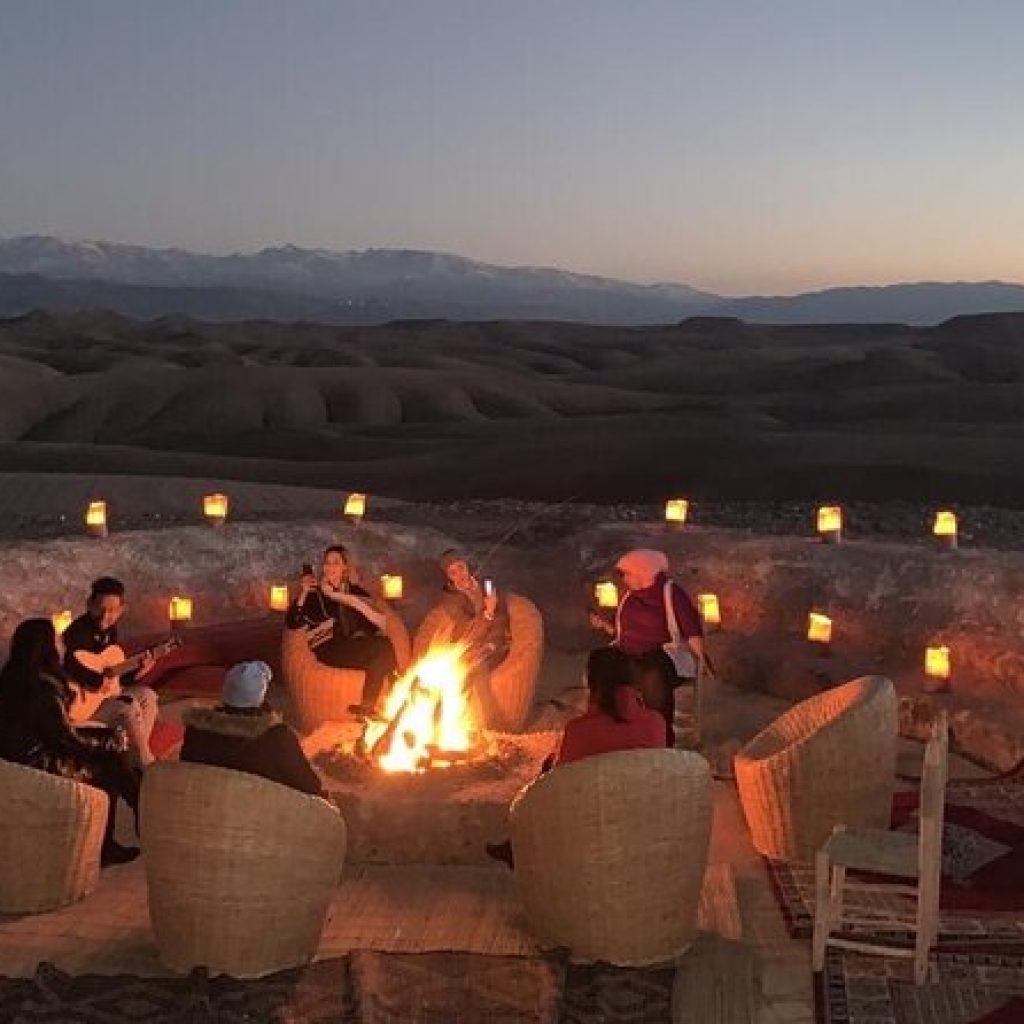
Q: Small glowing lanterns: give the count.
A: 14